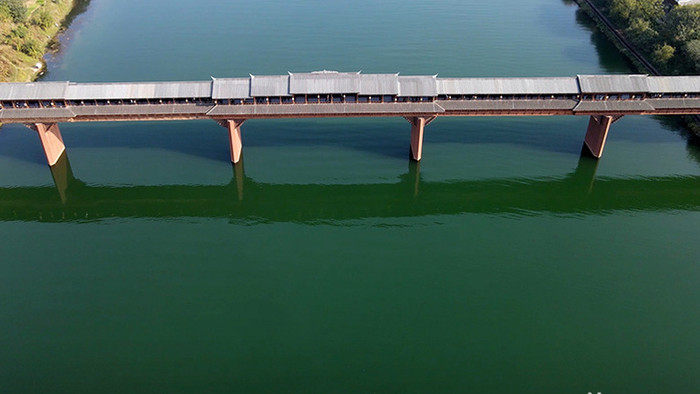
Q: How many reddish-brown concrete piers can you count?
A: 4